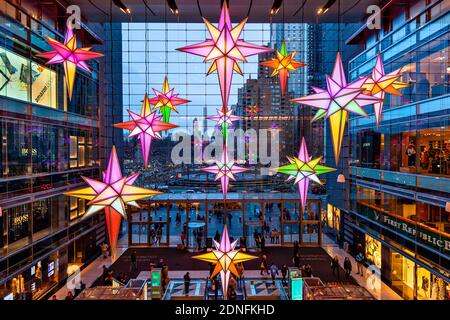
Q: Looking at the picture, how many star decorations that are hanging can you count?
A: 12